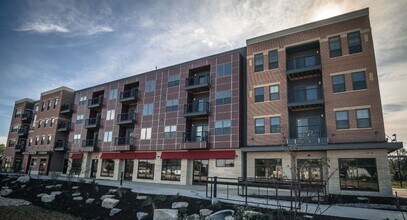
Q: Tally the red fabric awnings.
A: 3